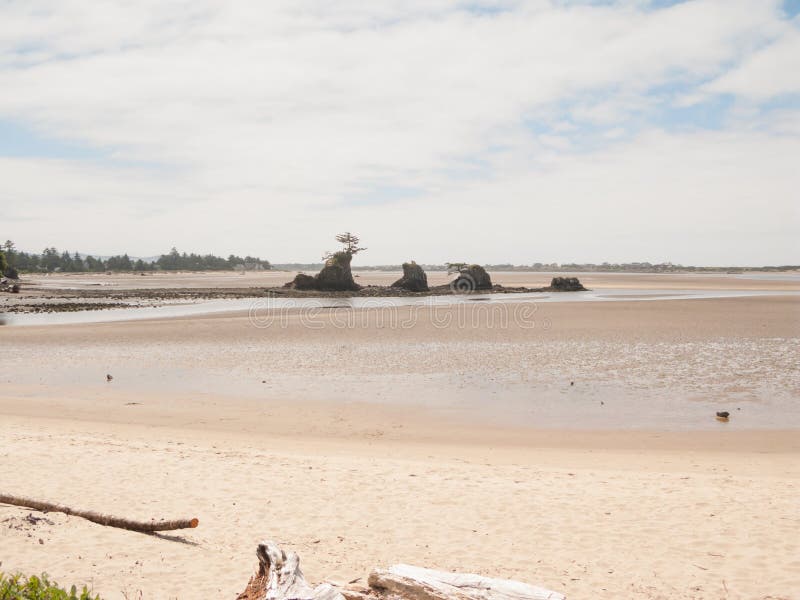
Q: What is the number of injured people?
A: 0